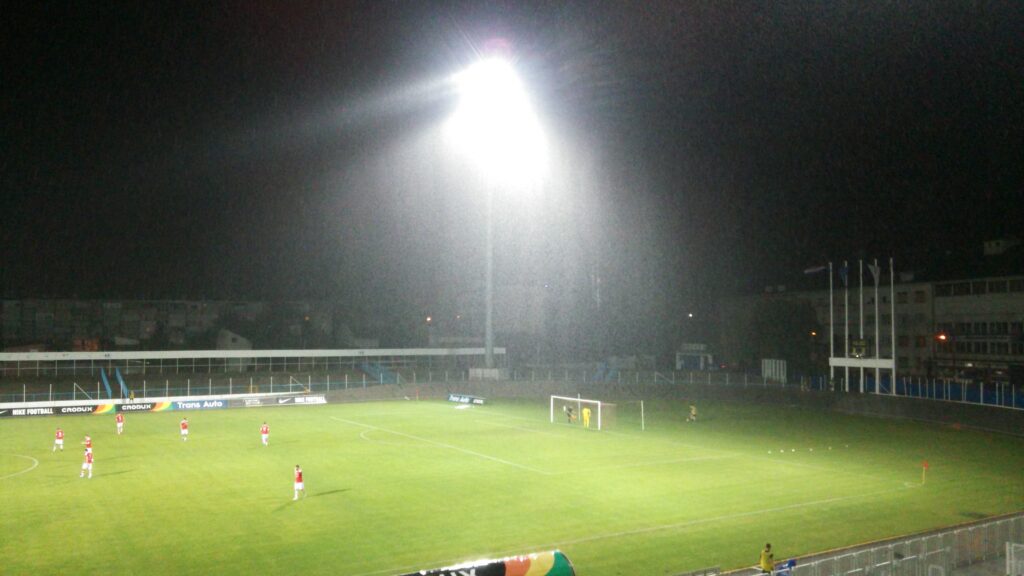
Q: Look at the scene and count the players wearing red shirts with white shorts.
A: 7